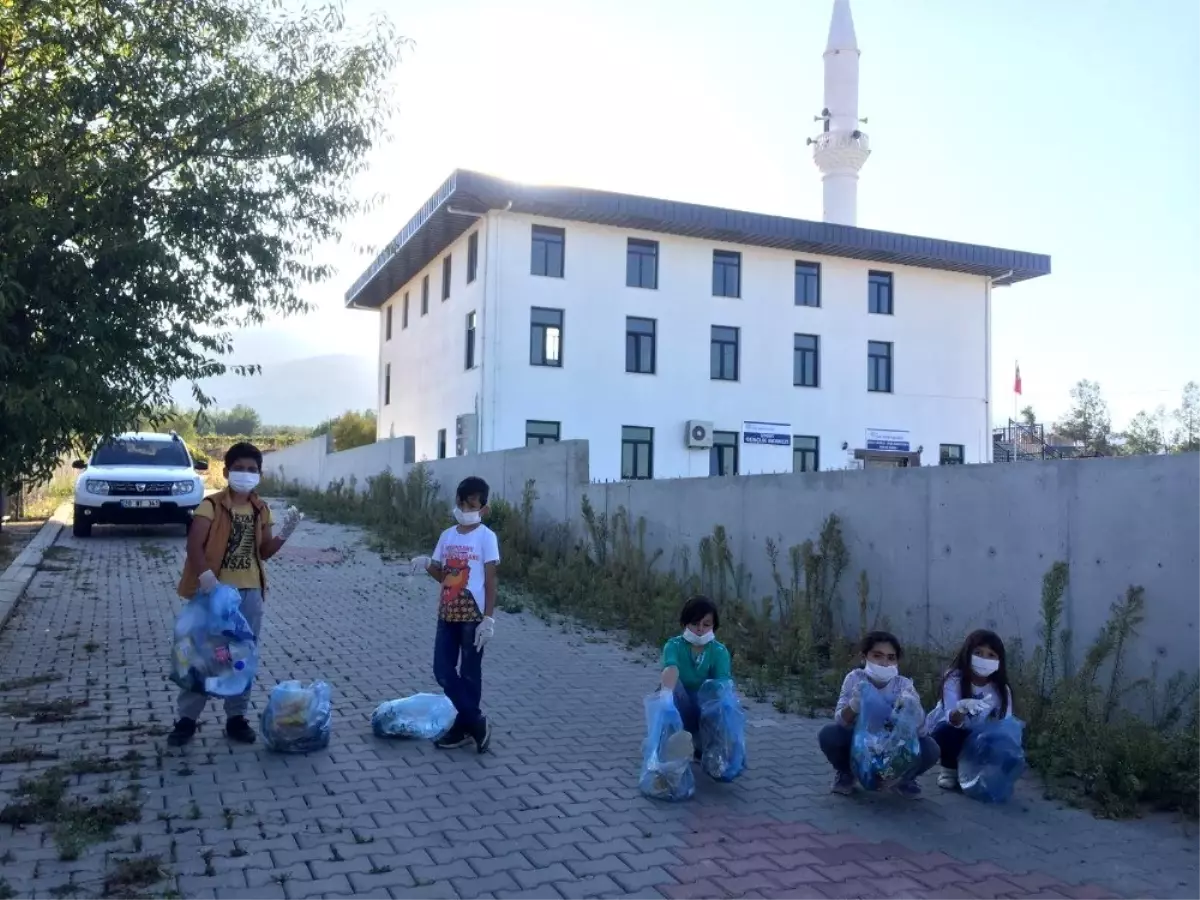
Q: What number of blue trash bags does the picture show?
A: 7